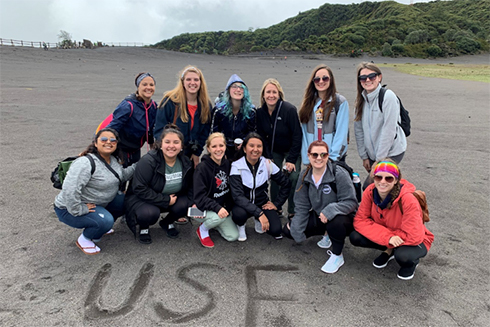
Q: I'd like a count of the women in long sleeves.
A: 12